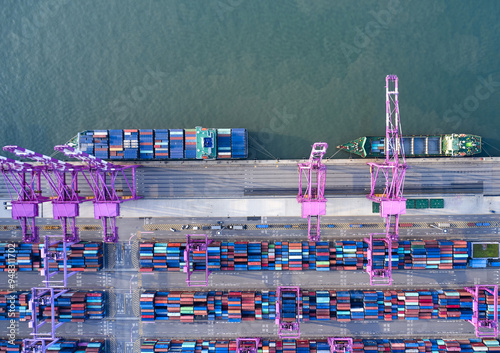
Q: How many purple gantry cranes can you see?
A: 14